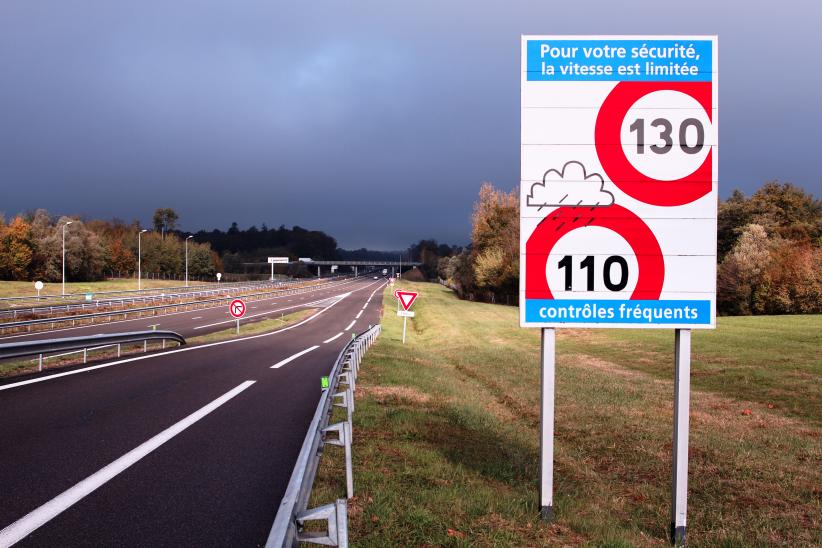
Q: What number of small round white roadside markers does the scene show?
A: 2